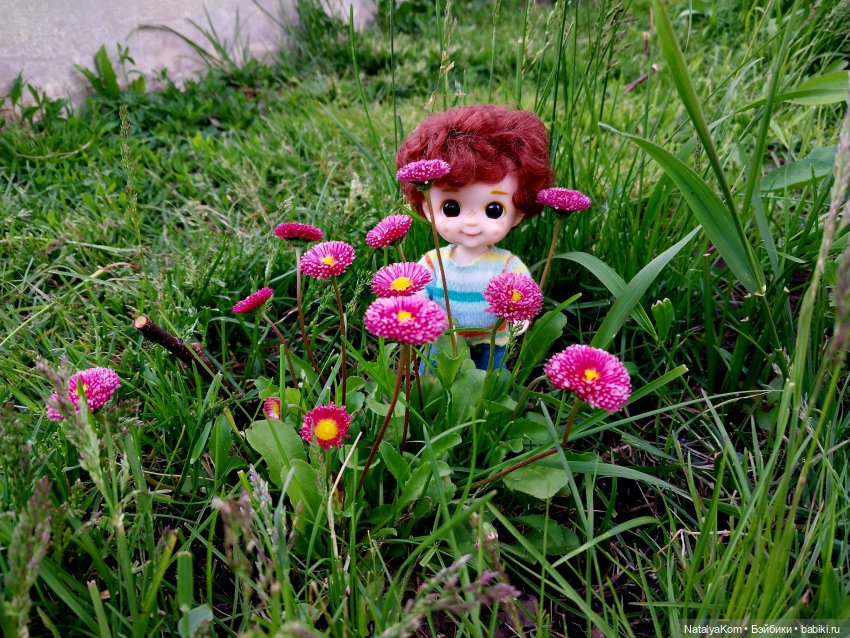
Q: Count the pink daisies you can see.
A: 13